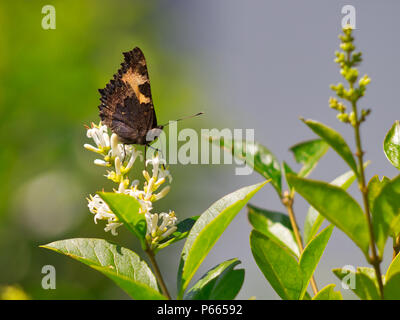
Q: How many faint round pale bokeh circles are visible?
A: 1